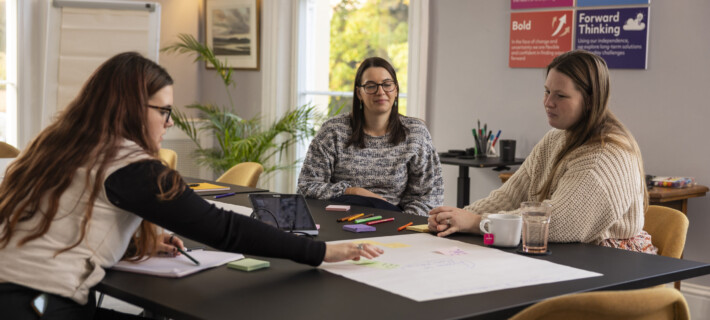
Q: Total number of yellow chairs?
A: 5